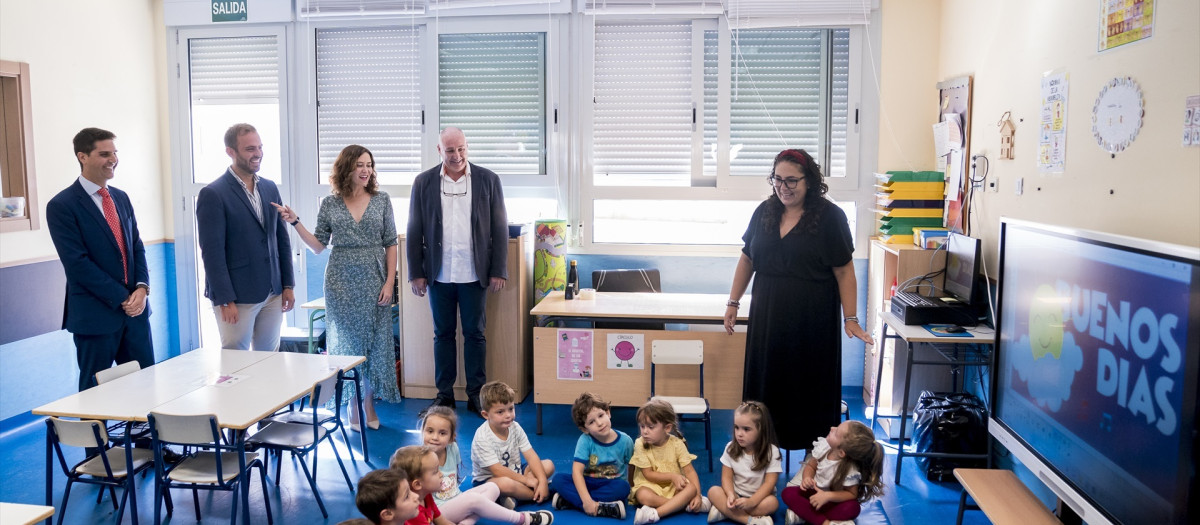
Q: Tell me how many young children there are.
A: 8